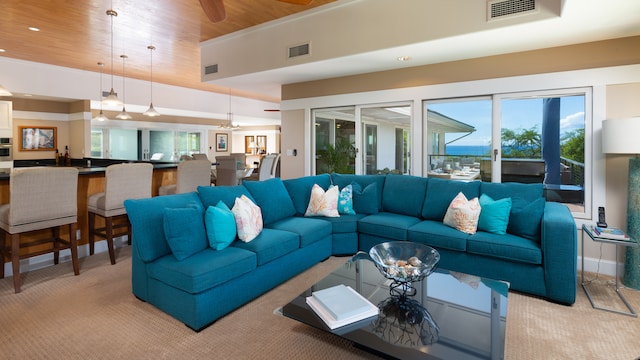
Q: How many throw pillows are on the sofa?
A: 9